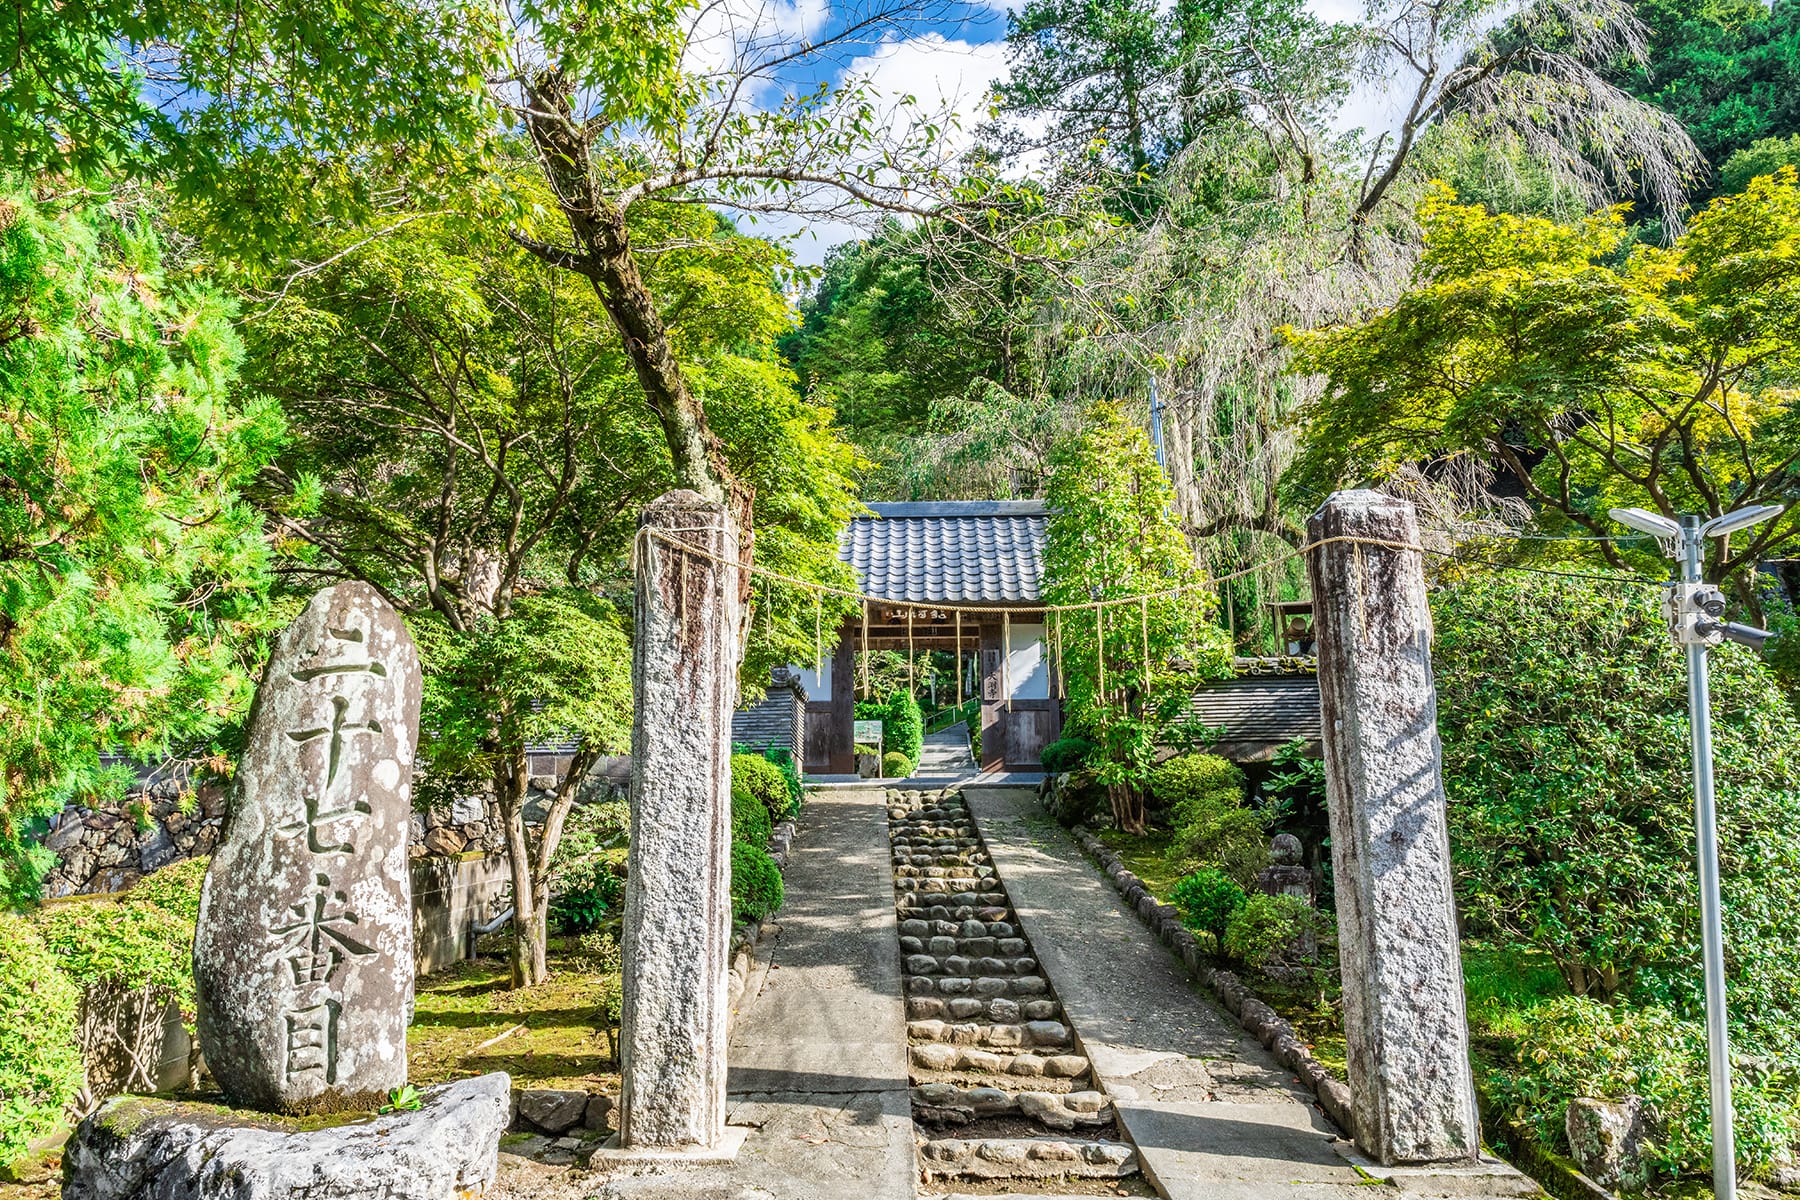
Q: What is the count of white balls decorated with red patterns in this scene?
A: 0